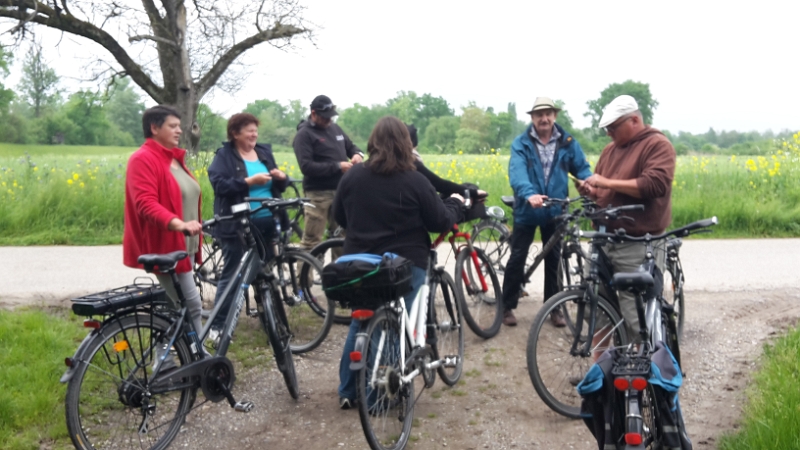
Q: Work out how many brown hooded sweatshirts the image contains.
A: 1